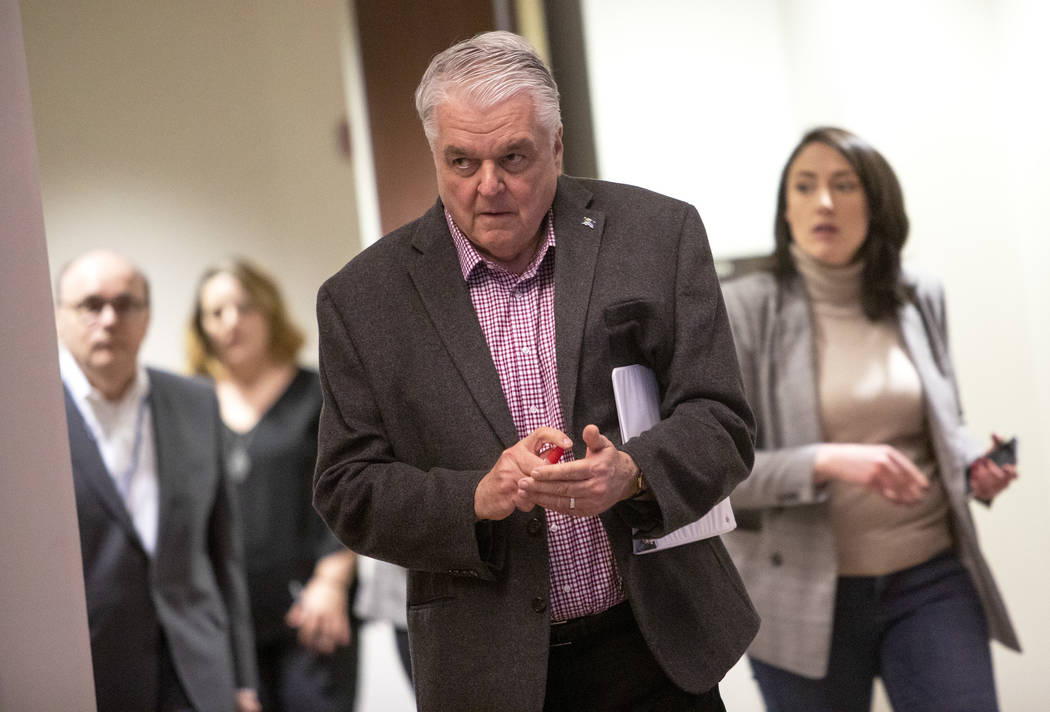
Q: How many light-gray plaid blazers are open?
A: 1